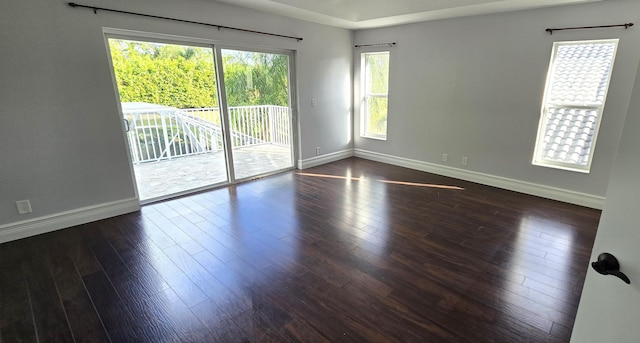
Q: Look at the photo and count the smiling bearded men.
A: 0